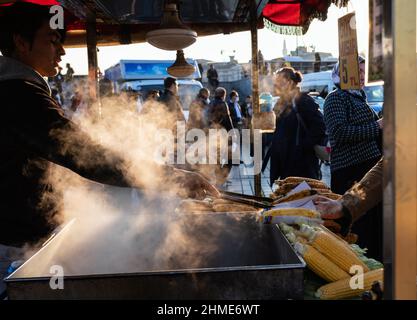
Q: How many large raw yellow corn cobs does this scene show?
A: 3